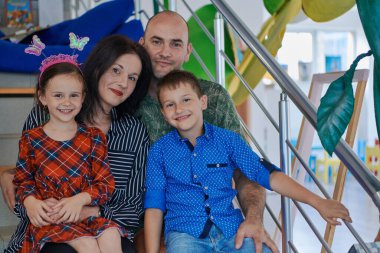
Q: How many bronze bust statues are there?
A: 0